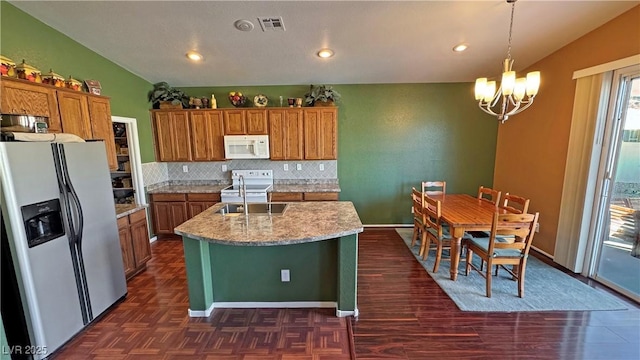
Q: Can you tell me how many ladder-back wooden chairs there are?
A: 6